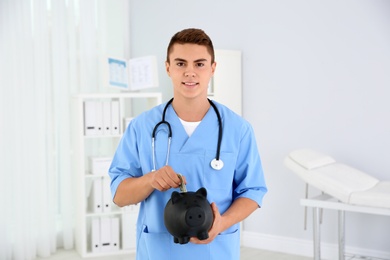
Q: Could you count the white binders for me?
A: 9